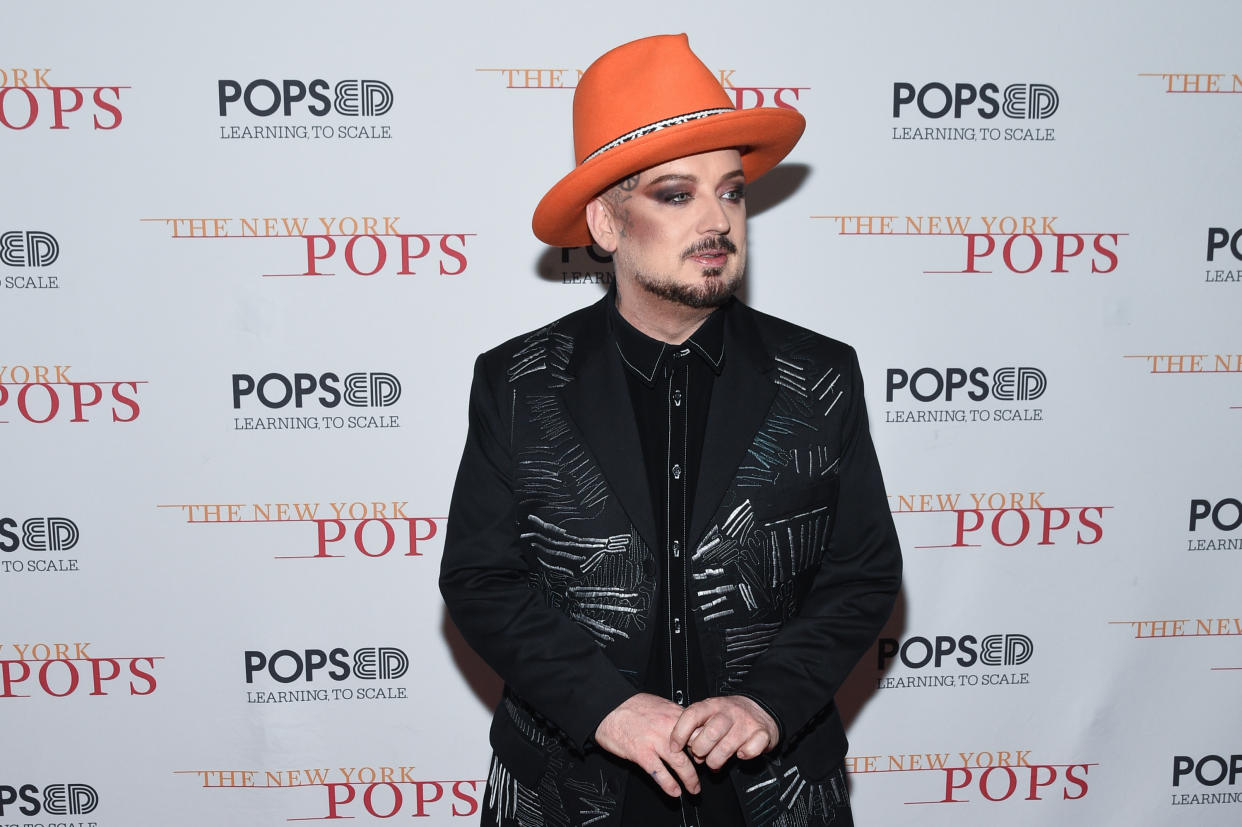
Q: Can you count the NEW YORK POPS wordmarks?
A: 13